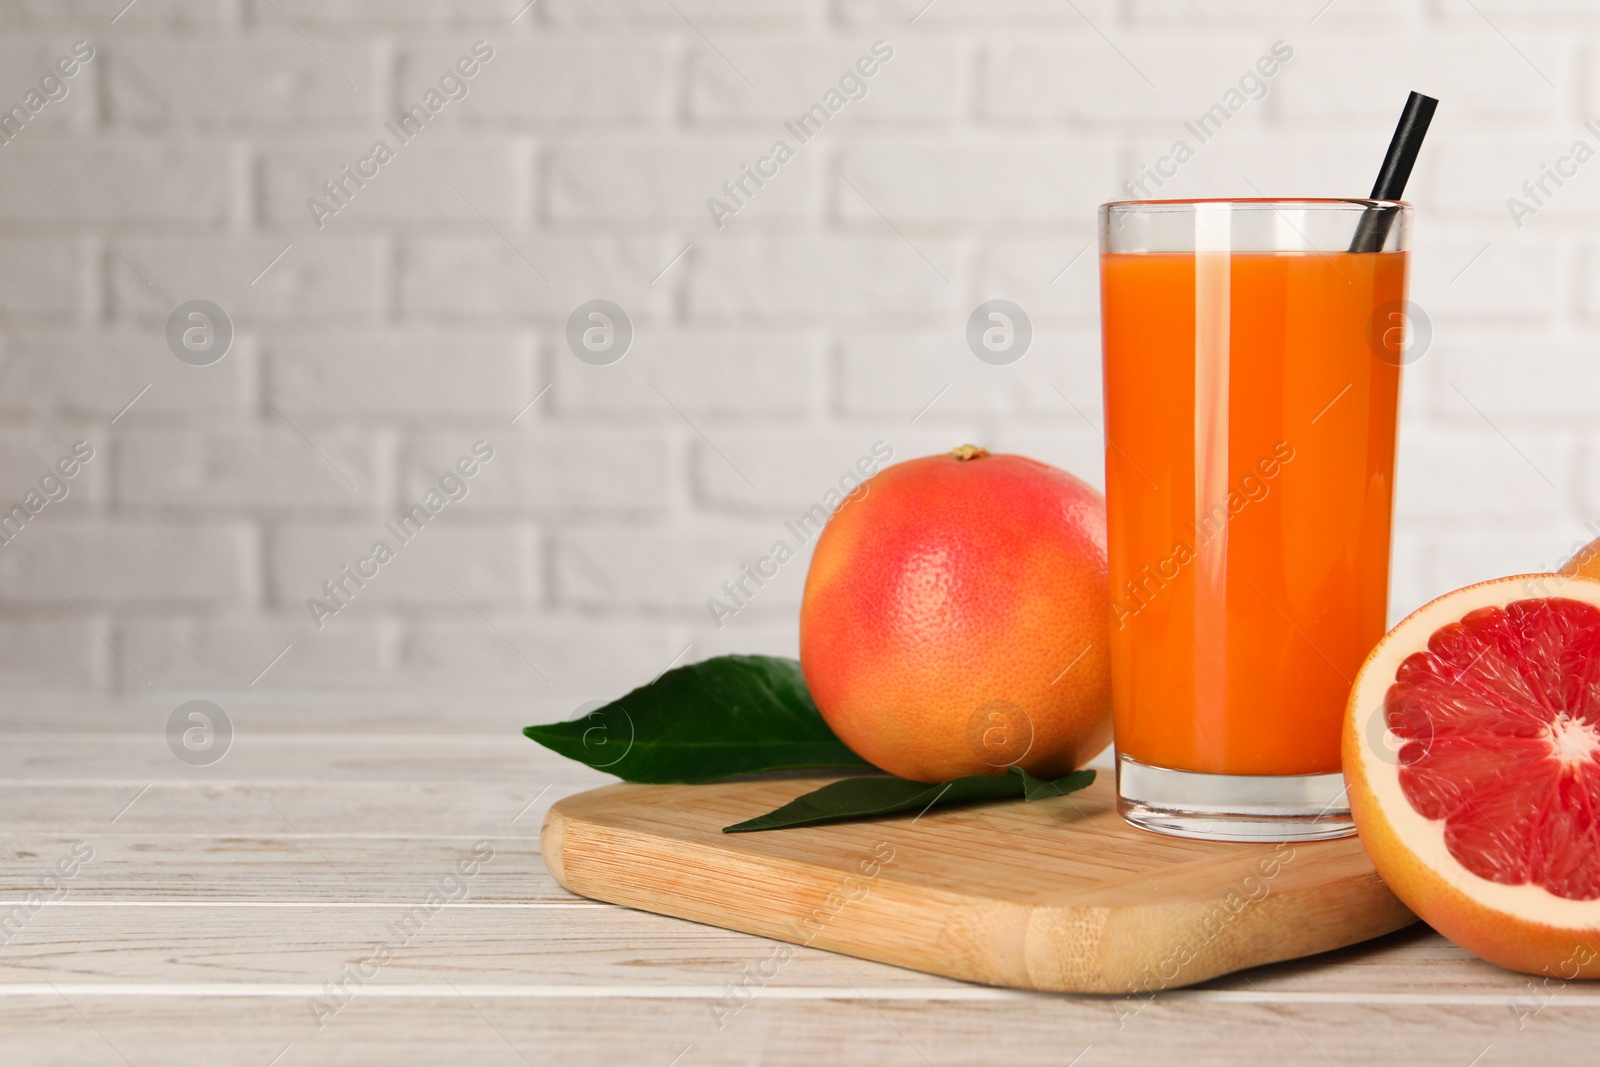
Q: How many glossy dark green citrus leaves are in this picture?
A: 2